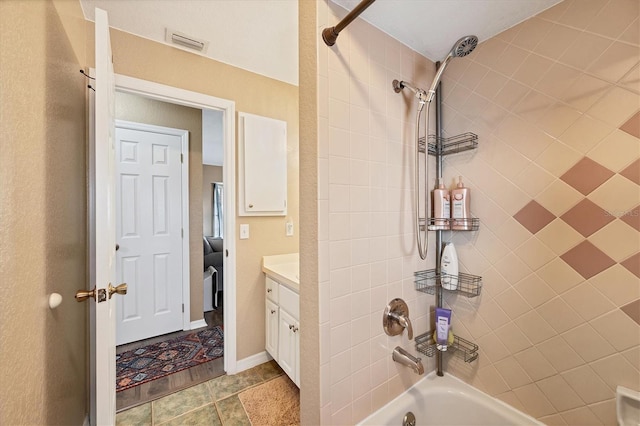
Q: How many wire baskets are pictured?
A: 4